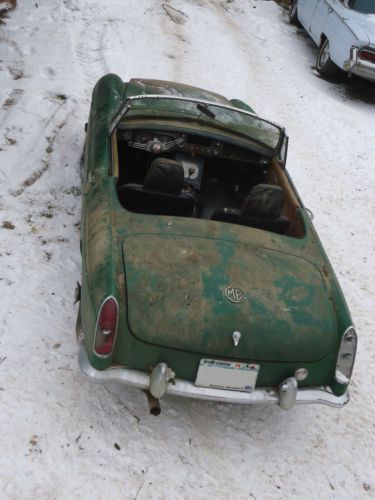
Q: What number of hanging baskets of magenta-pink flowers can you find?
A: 0